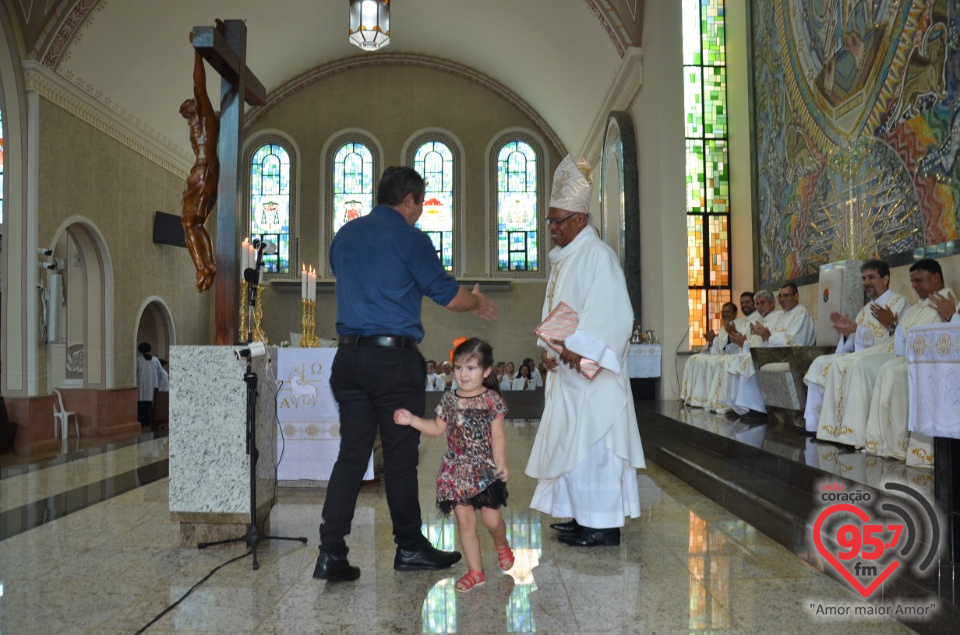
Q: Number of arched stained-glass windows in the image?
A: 4